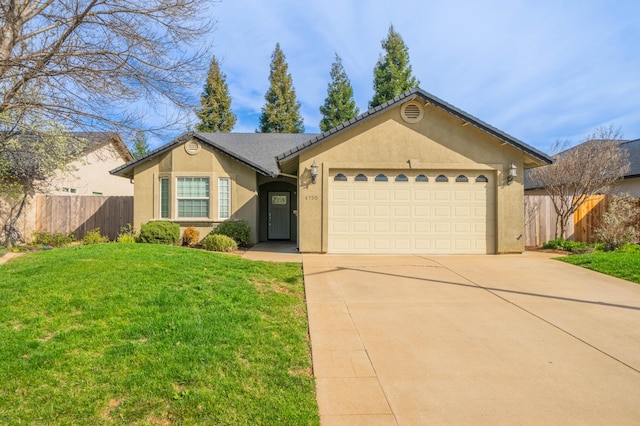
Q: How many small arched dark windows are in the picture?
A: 8